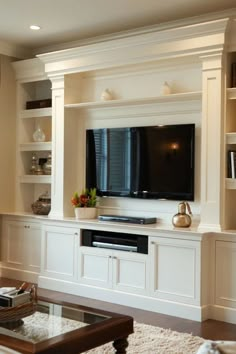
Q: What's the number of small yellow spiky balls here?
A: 0